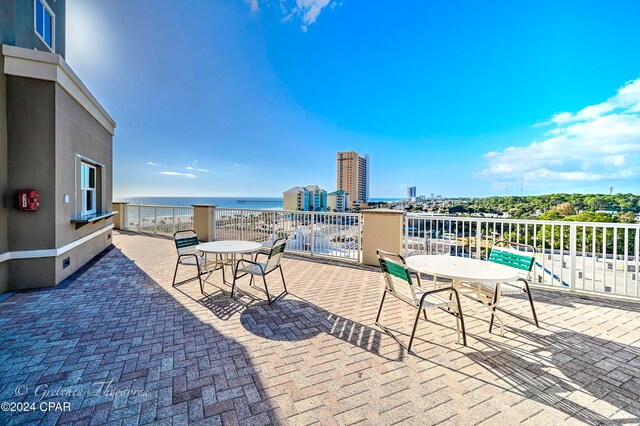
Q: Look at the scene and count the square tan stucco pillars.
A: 3